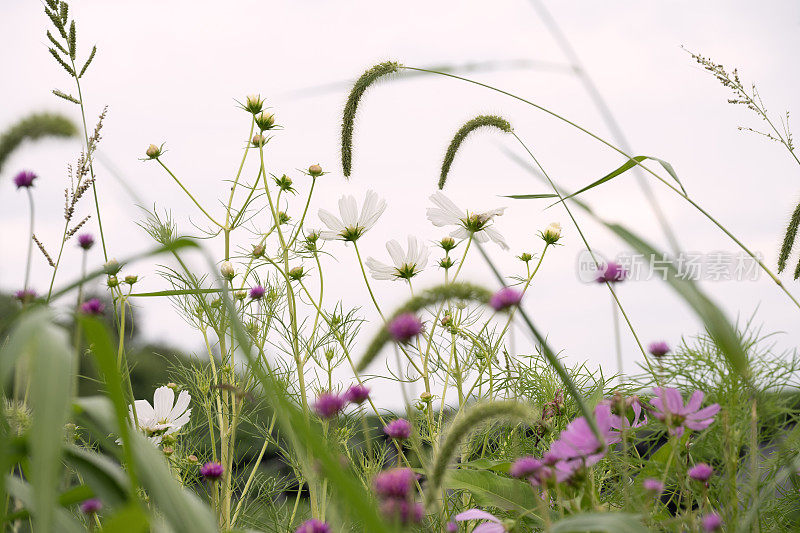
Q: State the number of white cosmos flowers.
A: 4